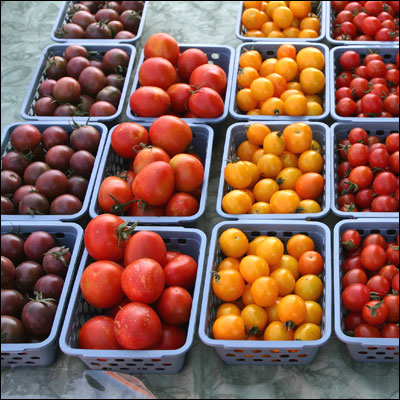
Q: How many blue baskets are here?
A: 15